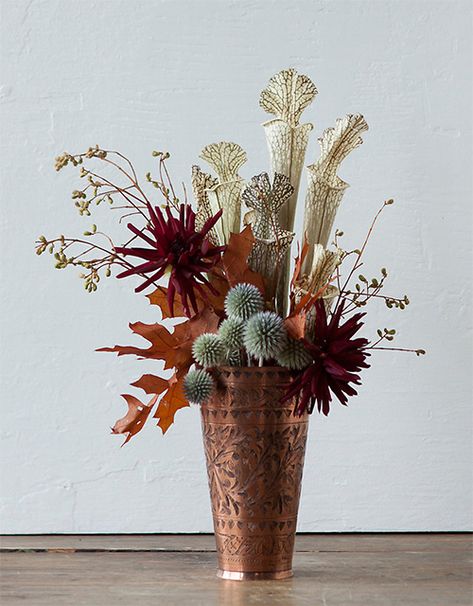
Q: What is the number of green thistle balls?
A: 6